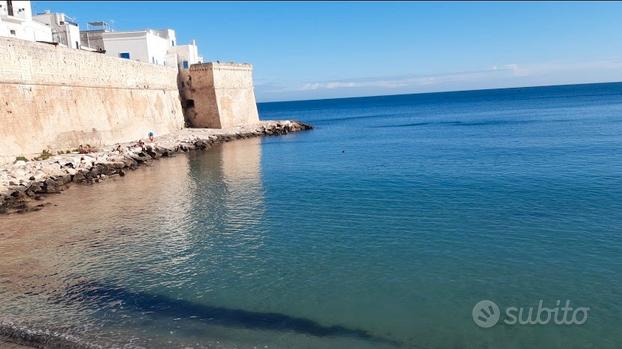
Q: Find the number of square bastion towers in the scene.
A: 1